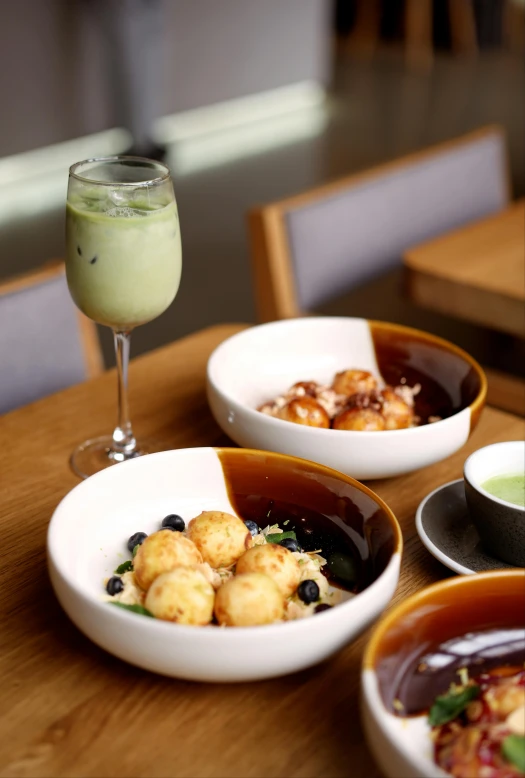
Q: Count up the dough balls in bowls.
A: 10